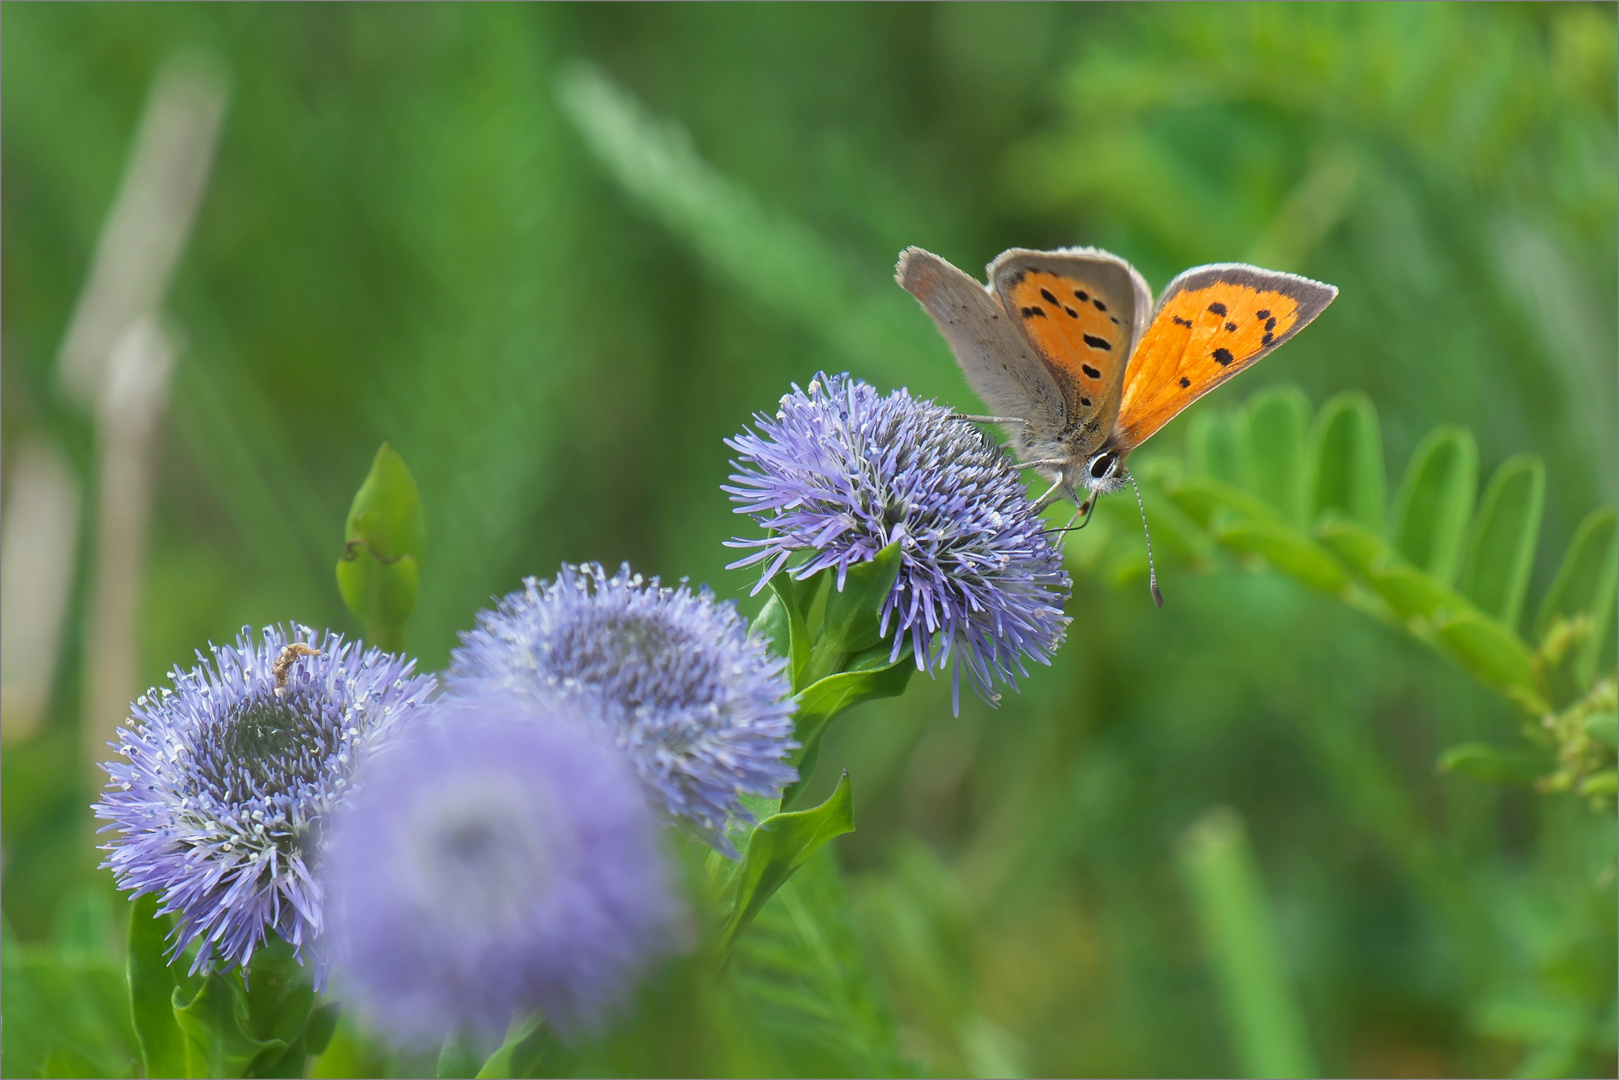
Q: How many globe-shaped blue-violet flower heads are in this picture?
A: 4